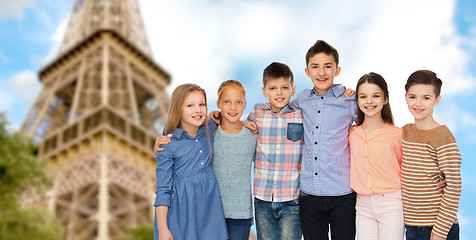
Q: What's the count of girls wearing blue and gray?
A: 2